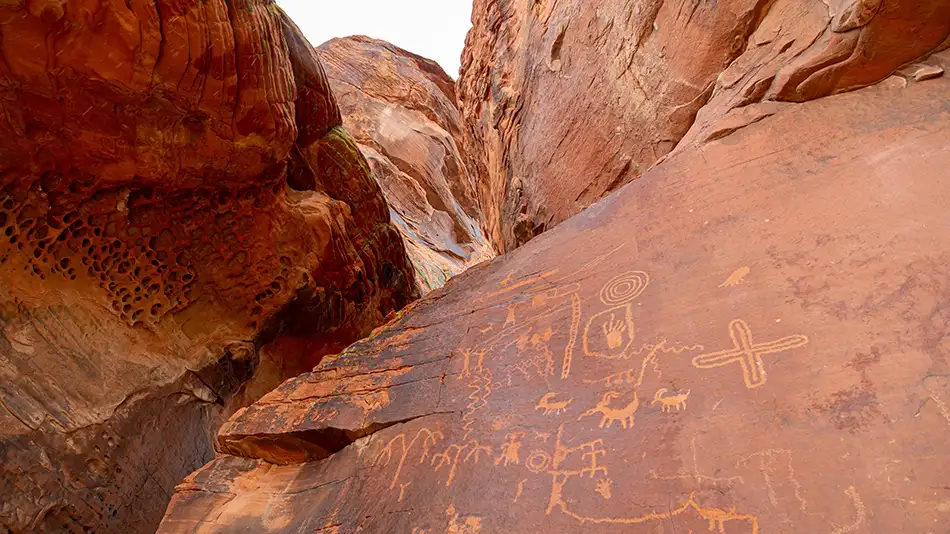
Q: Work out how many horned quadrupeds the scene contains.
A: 3